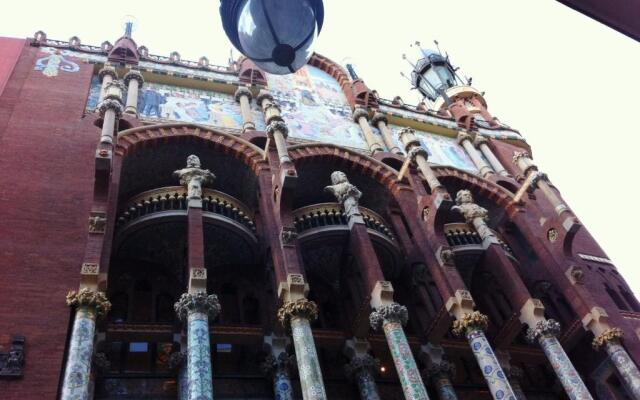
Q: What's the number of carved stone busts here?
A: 3